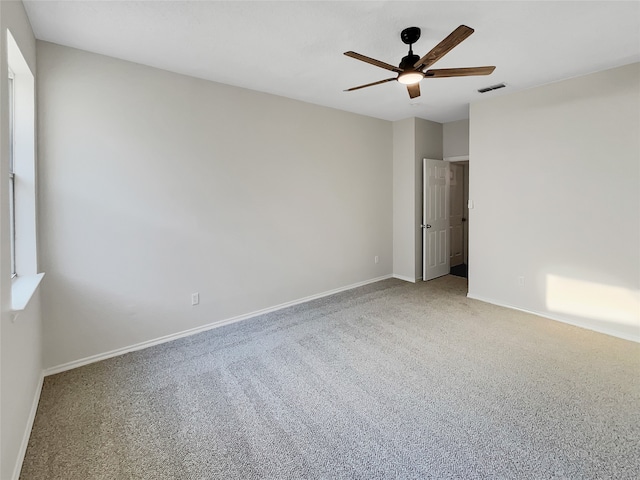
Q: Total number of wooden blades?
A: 5